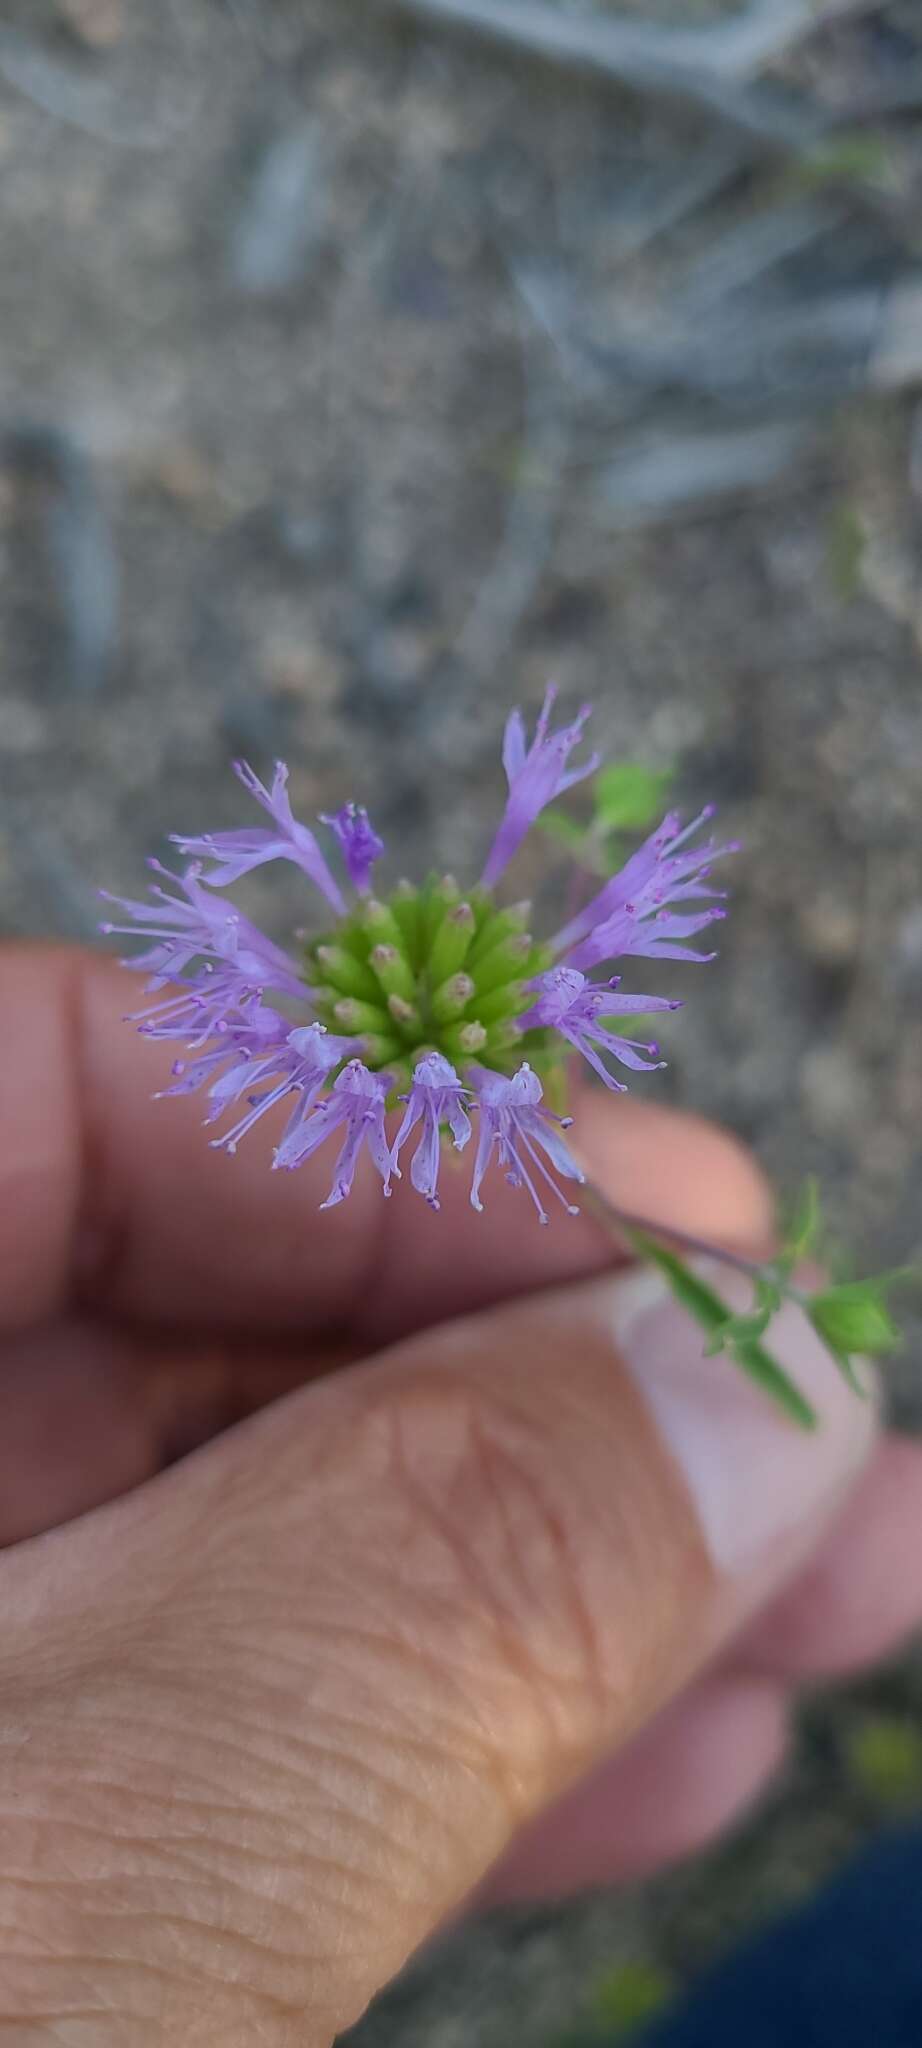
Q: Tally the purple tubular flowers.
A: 13